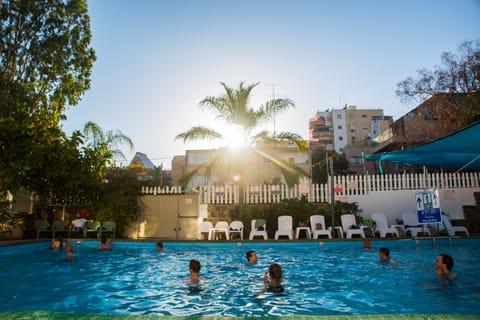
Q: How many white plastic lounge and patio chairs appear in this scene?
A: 10